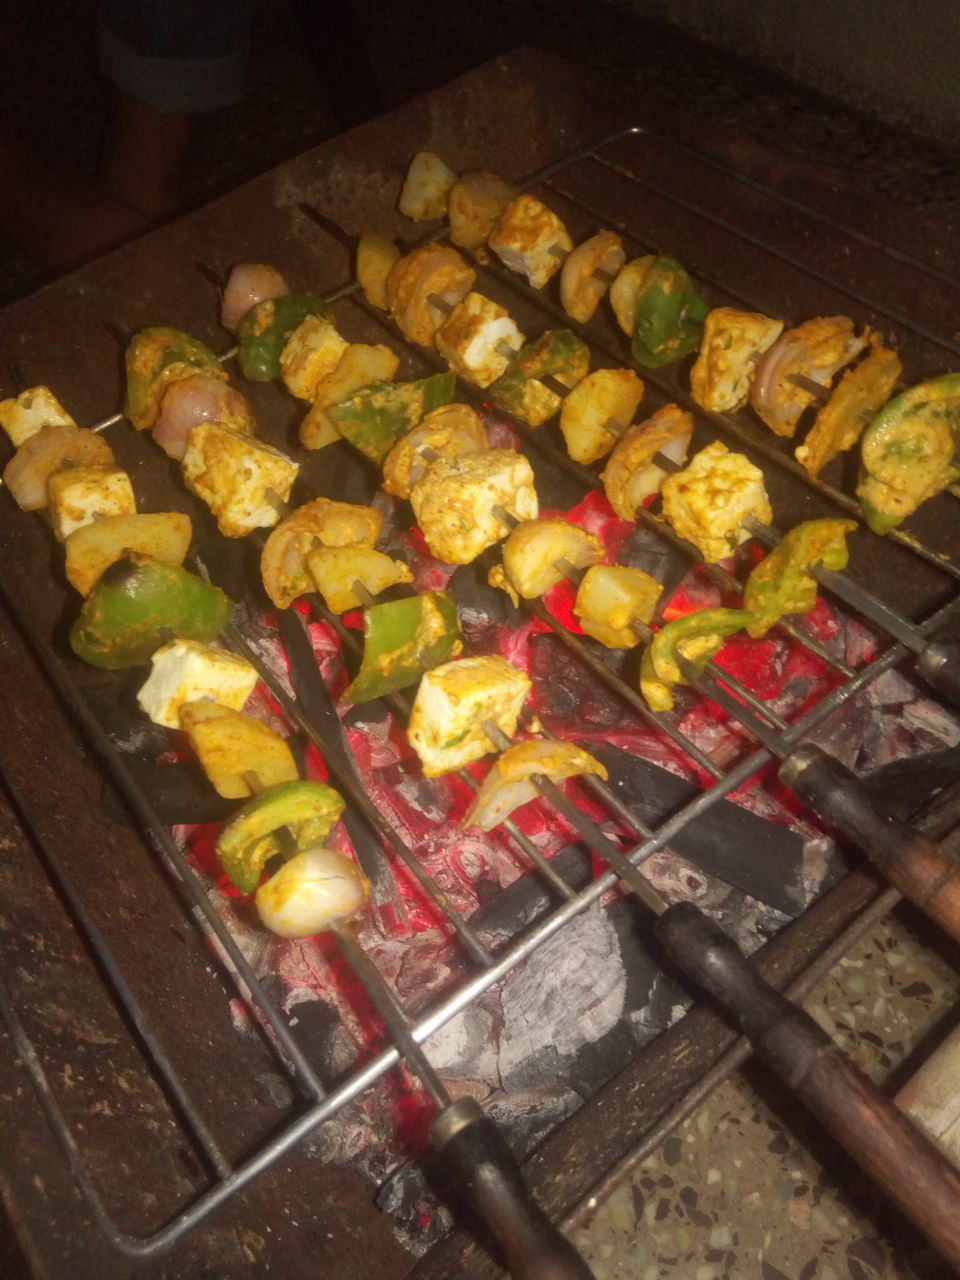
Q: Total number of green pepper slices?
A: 11